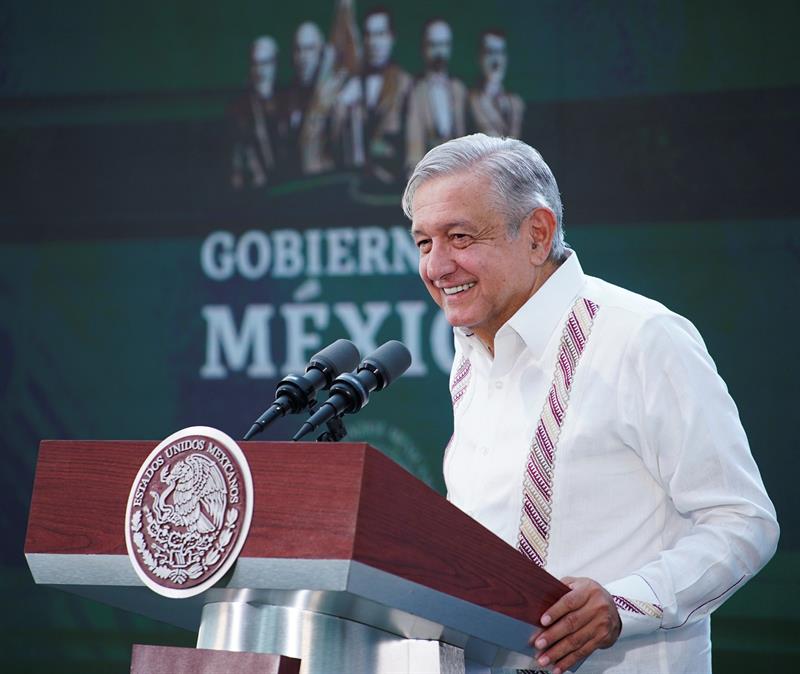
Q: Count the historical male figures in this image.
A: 5